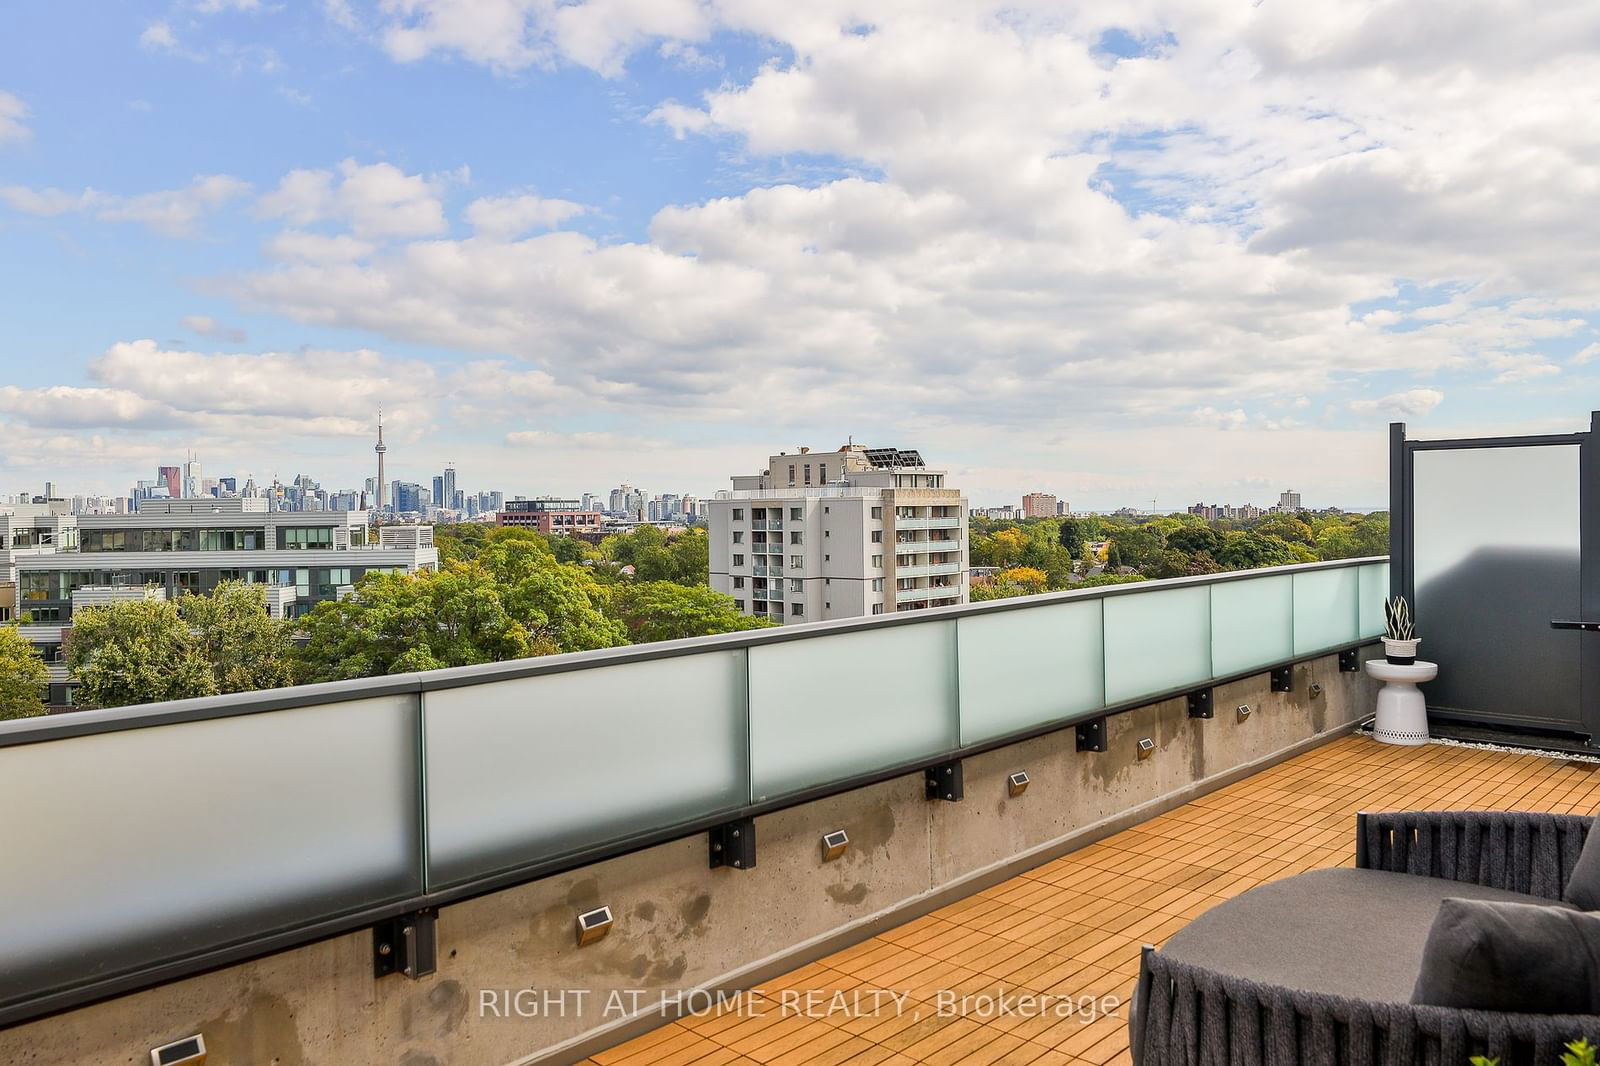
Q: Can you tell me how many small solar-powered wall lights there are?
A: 7